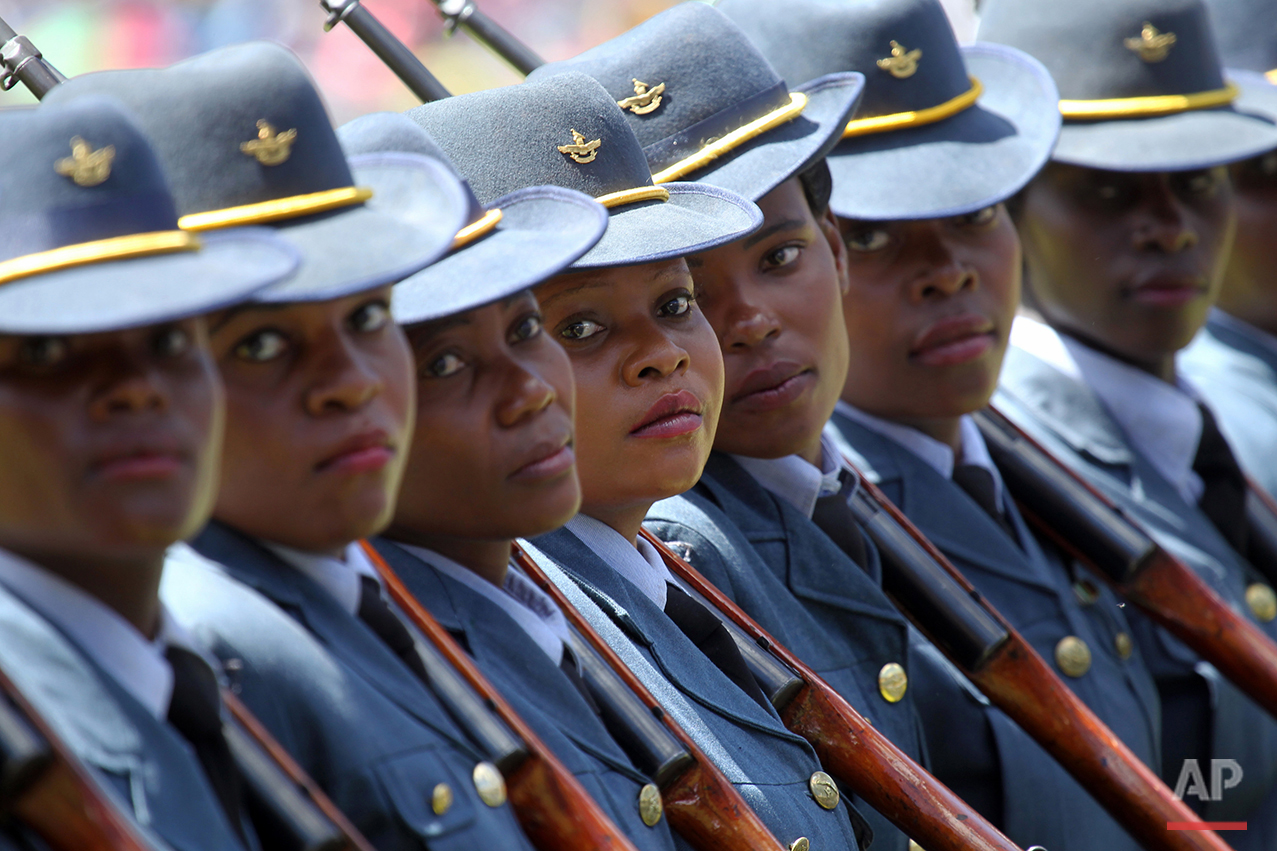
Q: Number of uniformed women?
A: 8